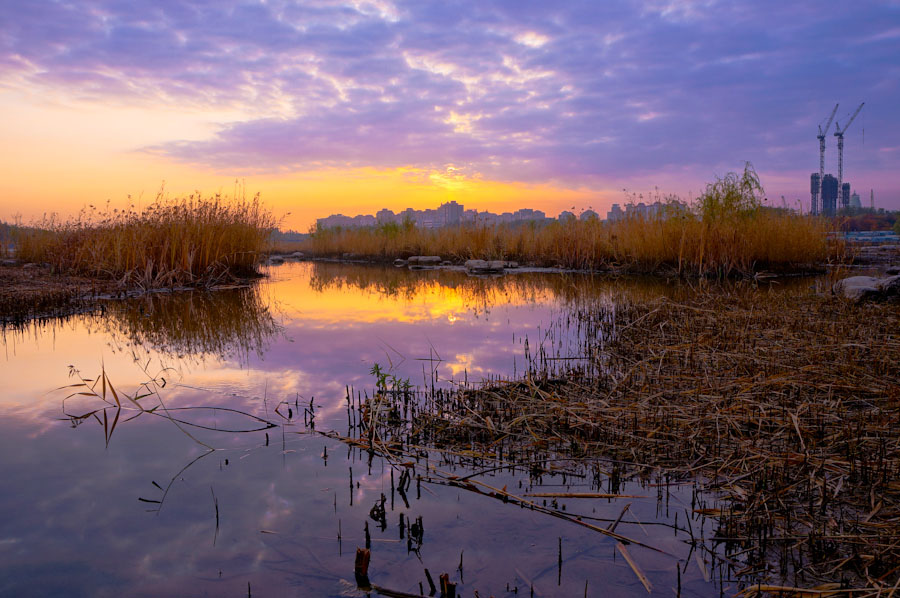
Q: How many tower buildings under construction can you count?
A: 3